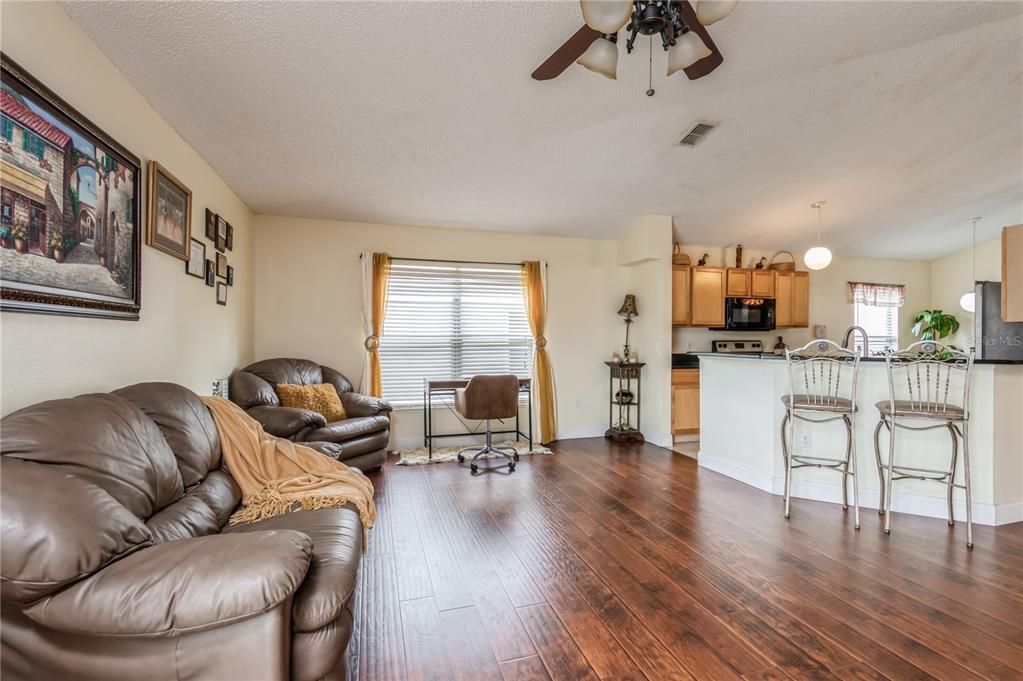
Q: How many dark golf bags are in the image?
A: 0